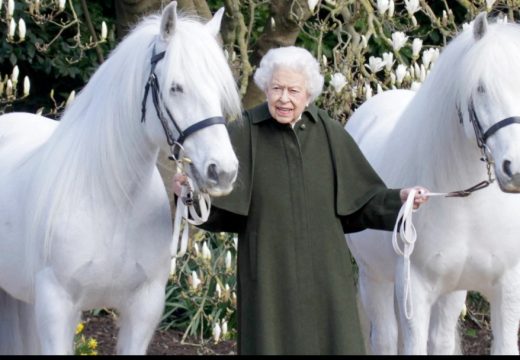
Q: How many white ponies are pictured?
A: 2